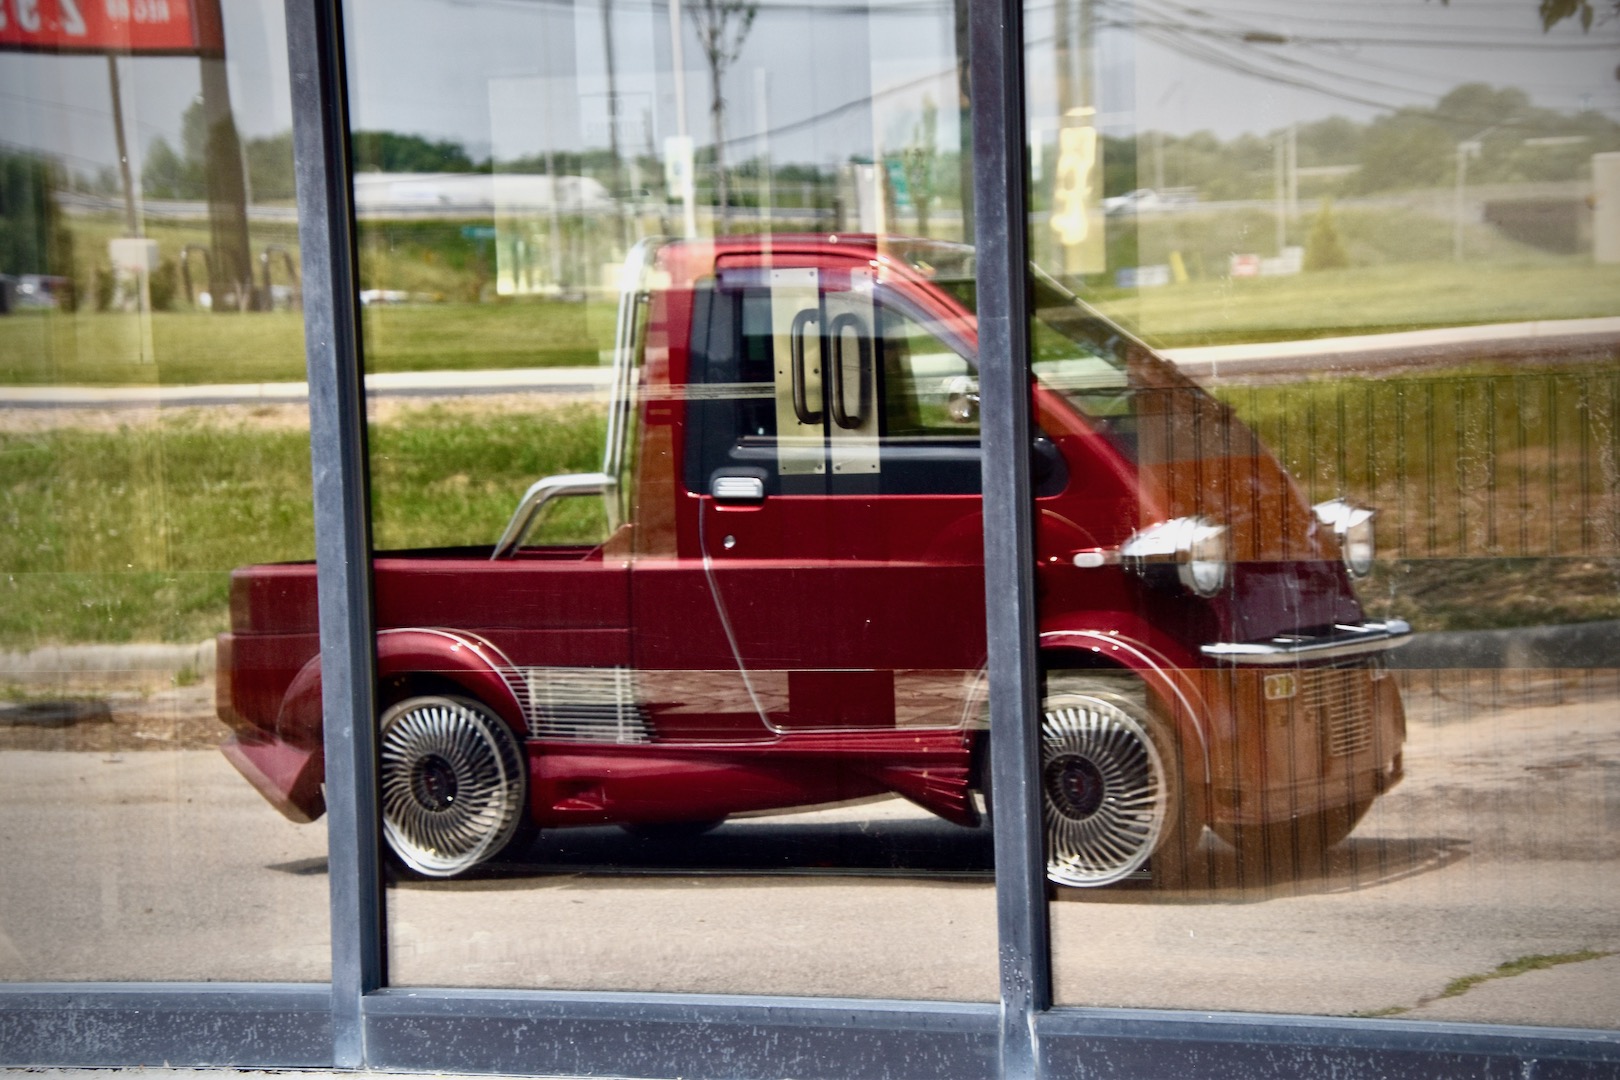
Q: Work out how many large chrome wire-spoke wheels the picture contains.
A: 2